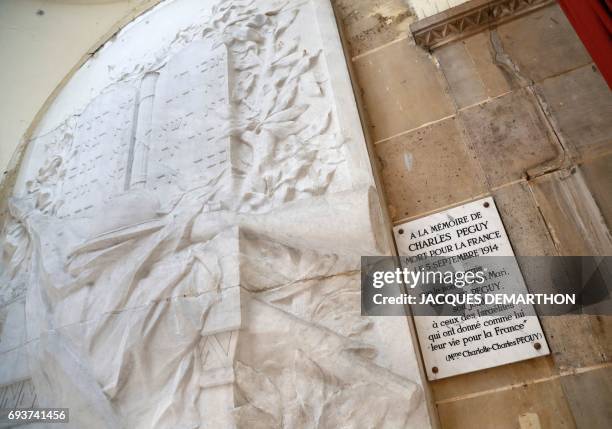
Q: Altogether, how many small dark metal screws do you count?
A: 4